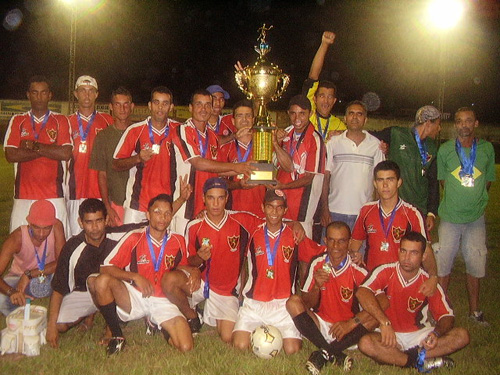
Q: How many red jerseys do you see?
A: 13